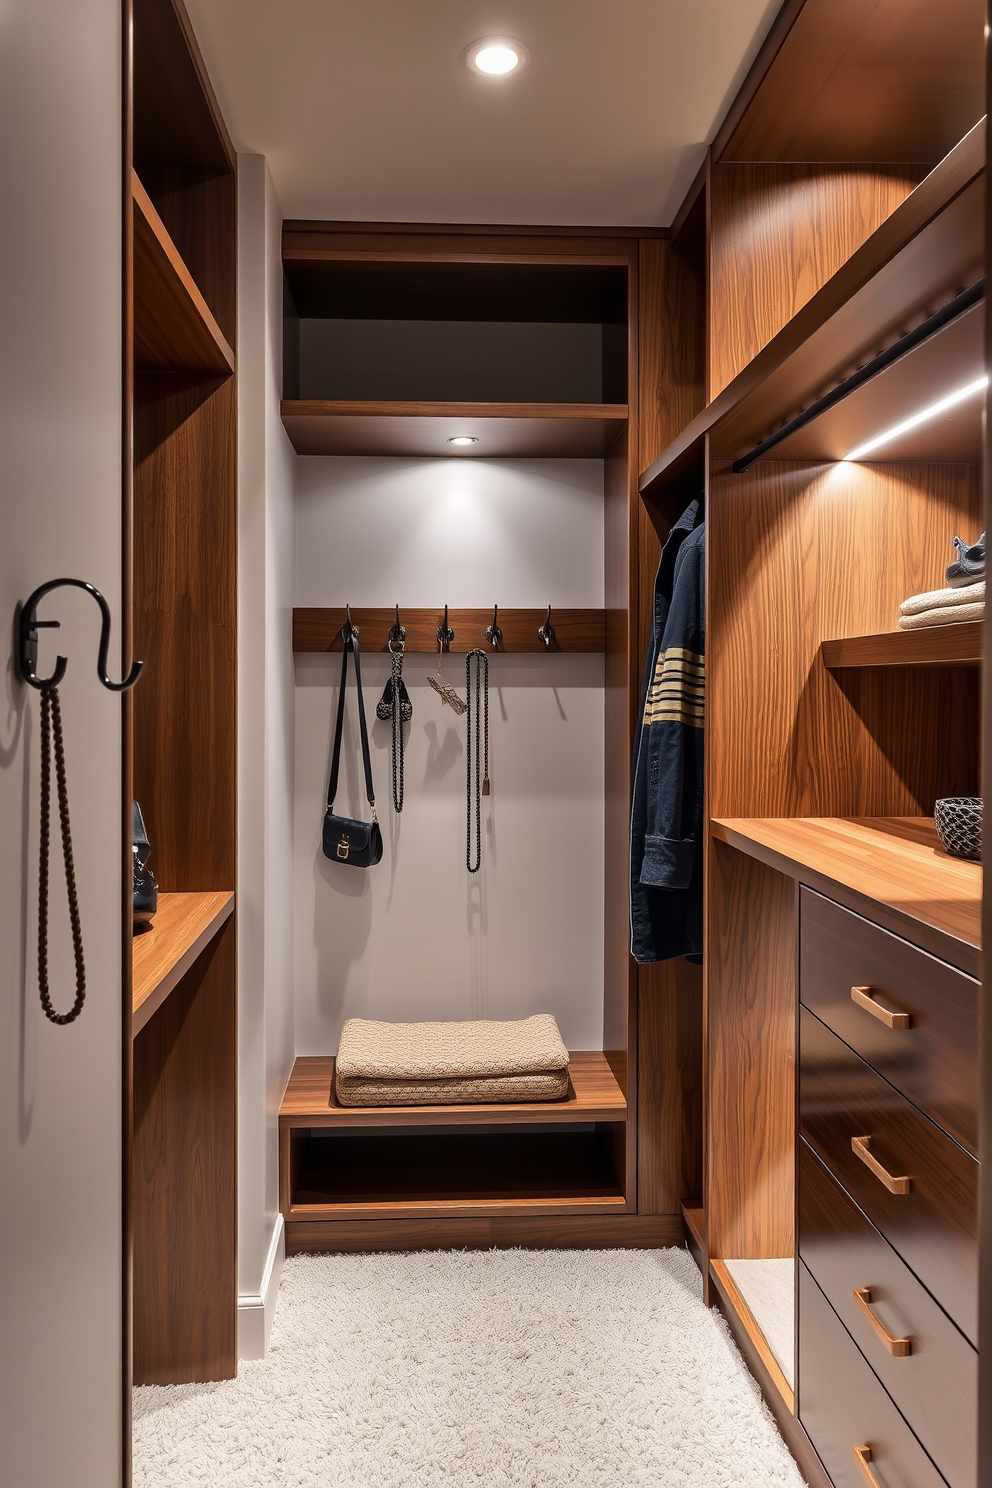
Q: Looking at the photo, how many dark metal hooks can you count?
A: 6